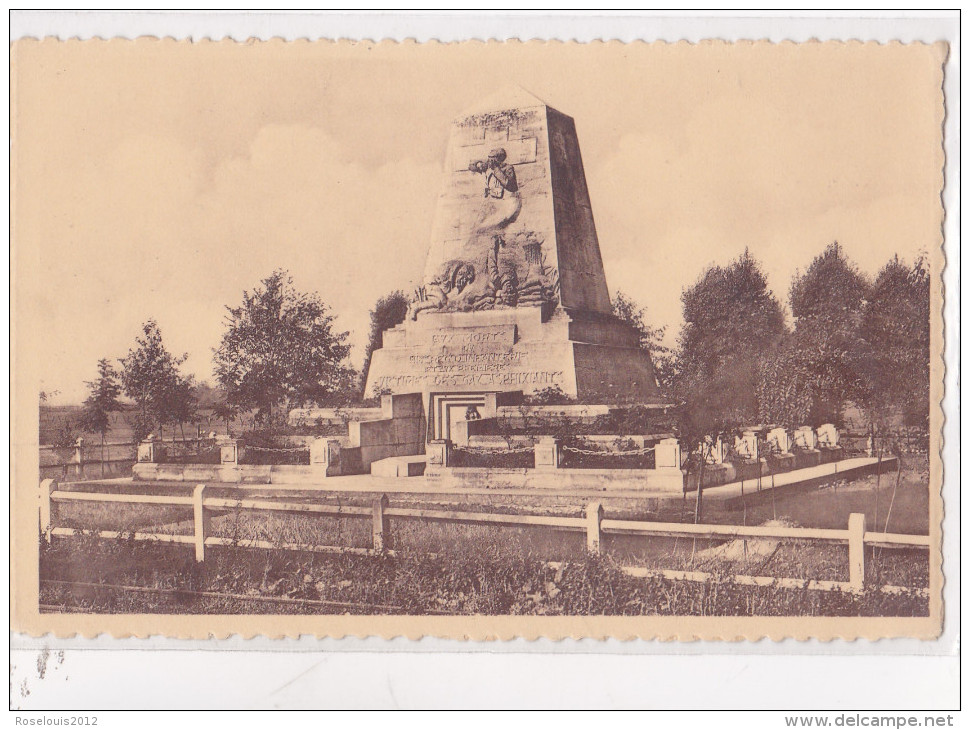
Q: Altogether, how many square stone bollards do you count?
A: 11